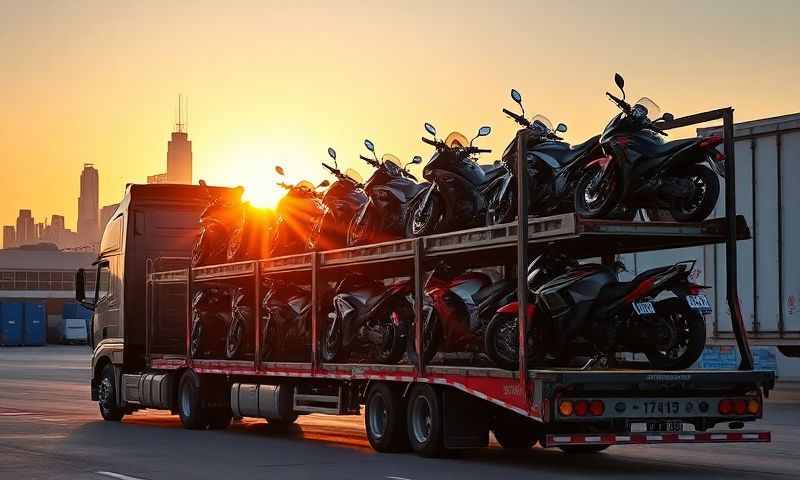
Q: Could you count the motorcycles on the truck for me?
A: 14